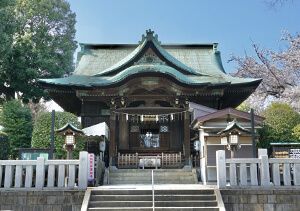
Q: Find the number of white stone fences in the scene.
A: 2